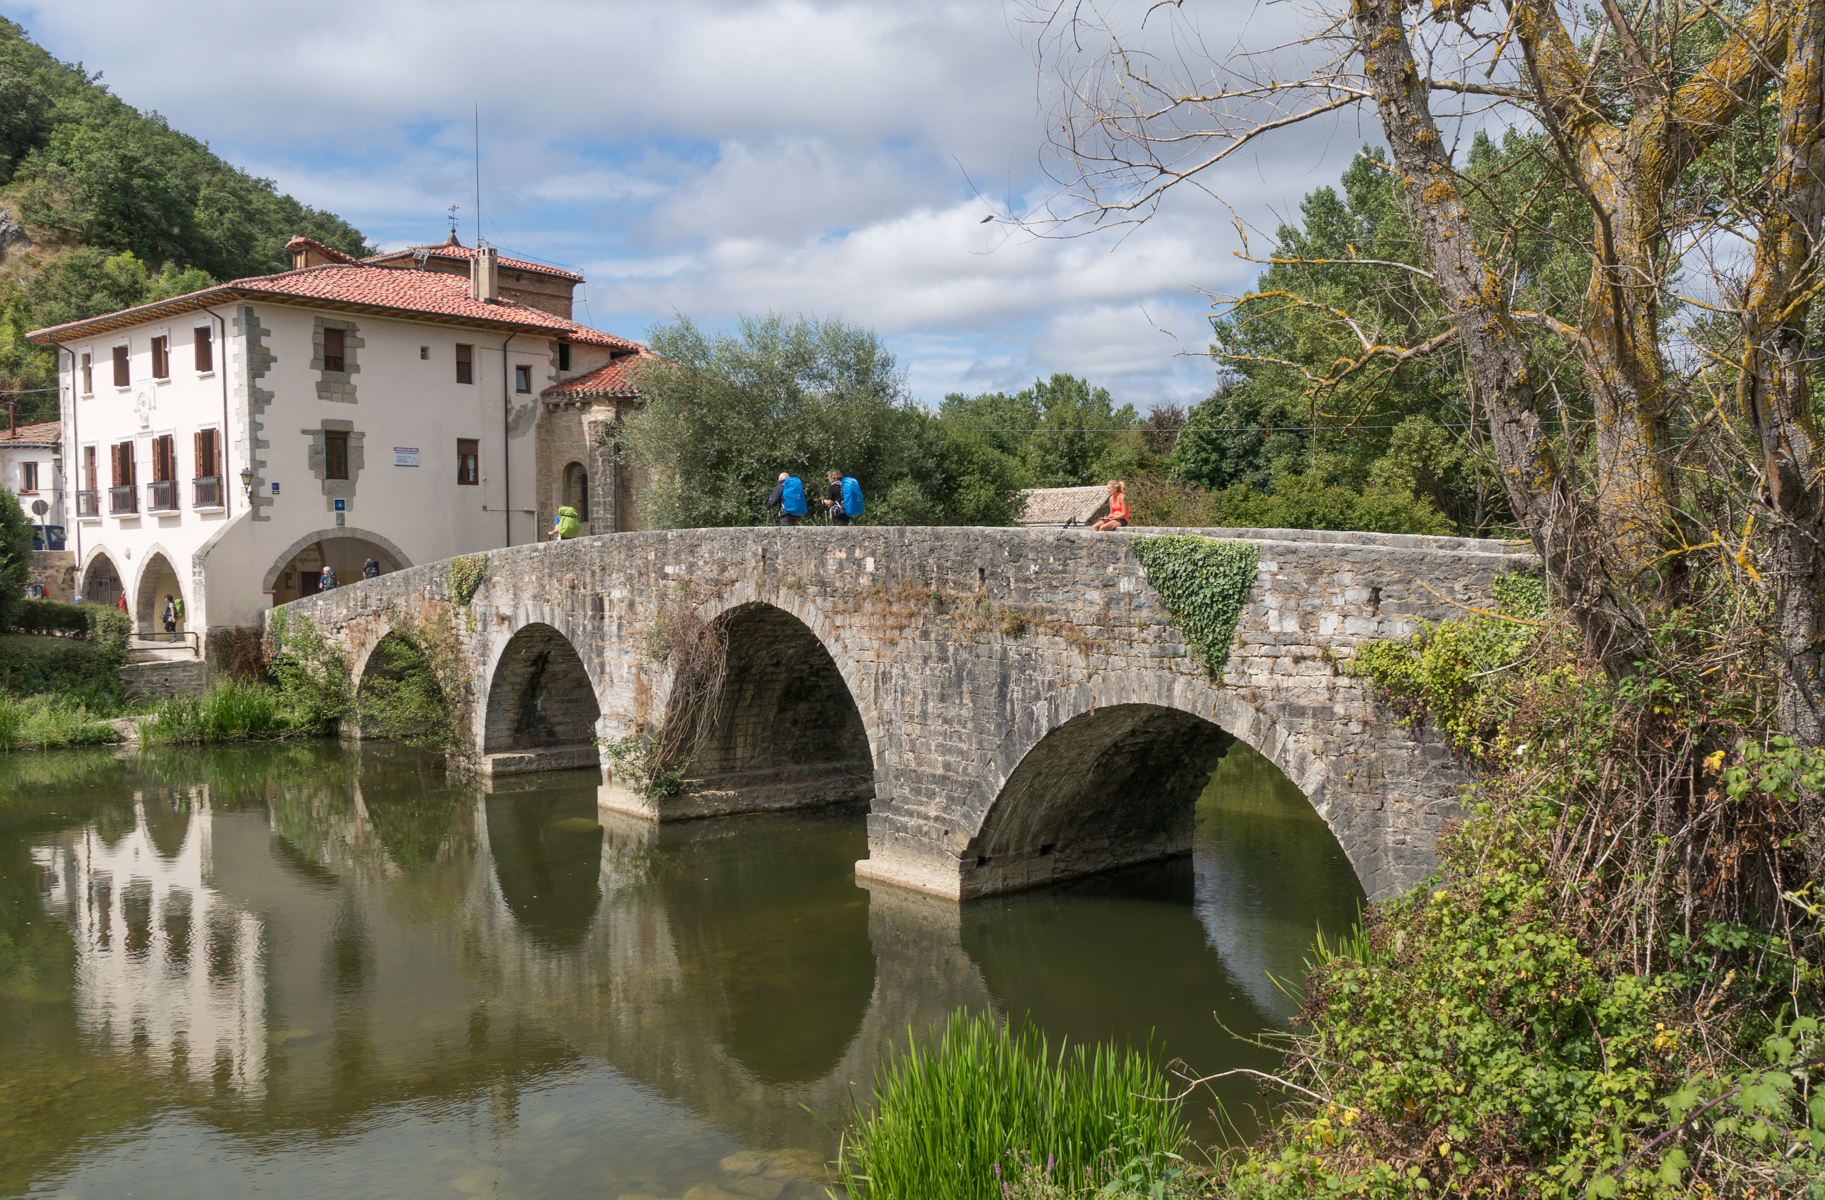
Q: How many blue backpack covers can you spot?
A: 2